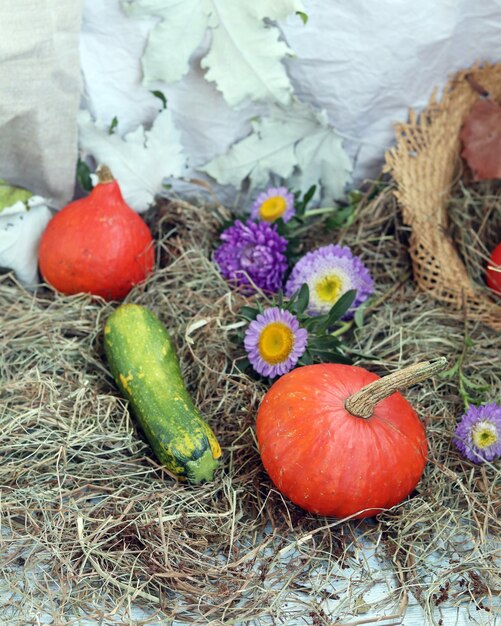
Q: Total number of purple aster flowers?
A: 5